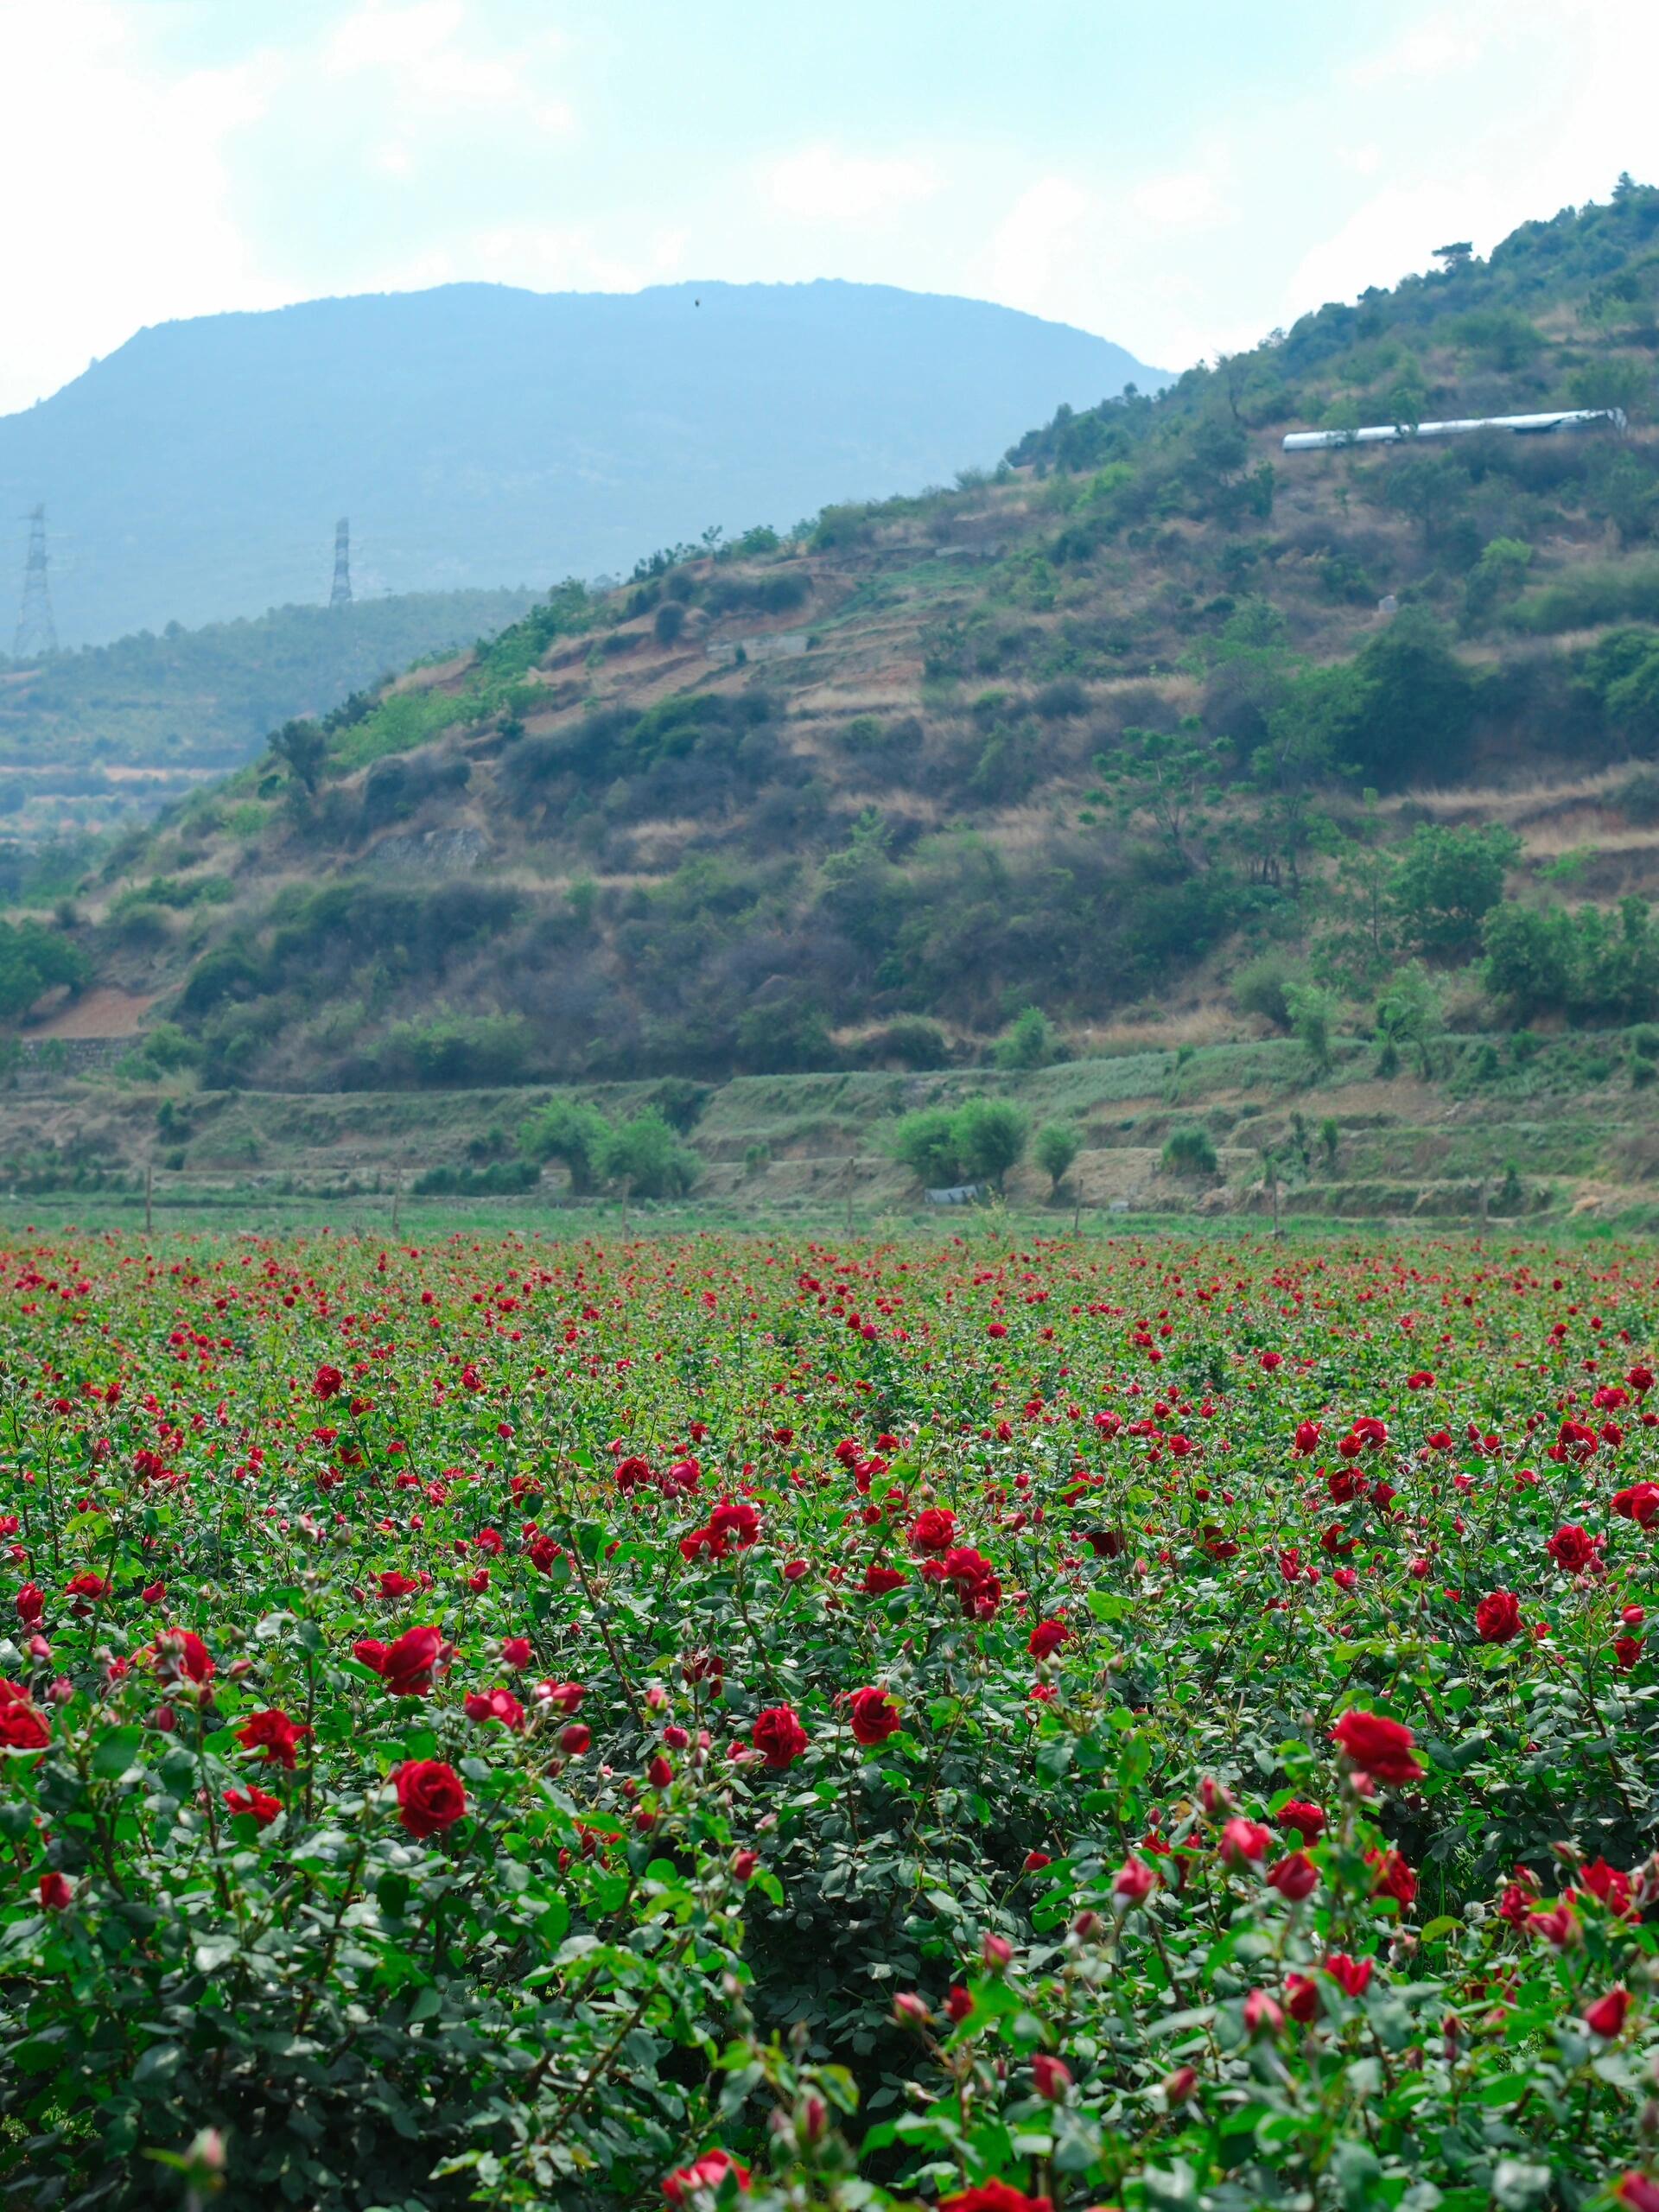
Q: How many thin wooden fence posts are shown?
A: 7